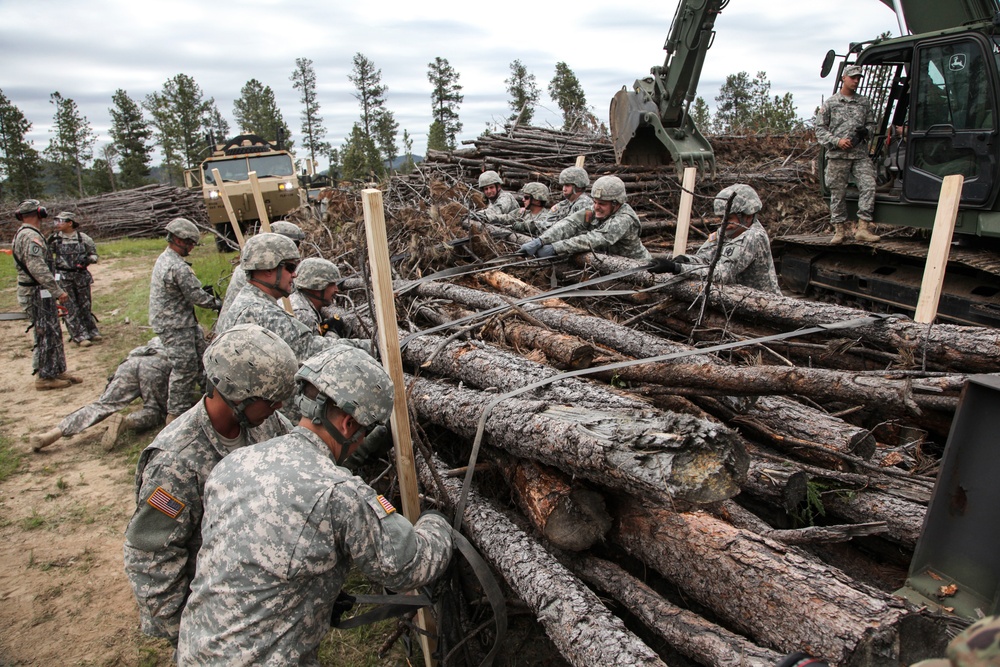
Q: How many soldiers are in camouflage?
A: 15